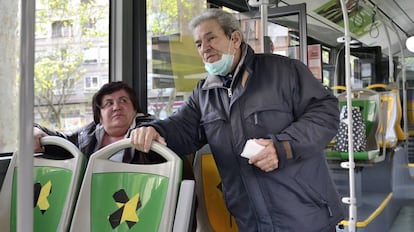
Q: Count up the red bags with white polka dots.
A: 0